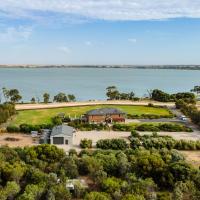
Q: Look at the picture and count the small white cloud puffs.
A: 3